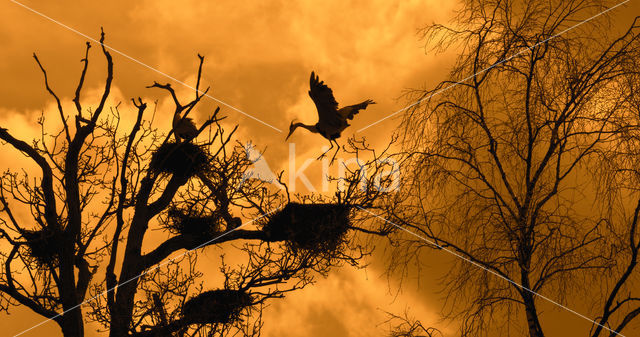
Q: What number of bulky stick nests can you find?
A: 5